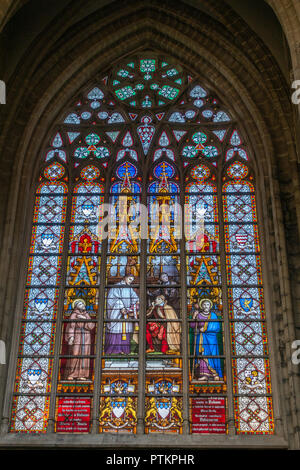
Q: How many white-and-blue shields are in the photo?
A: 7